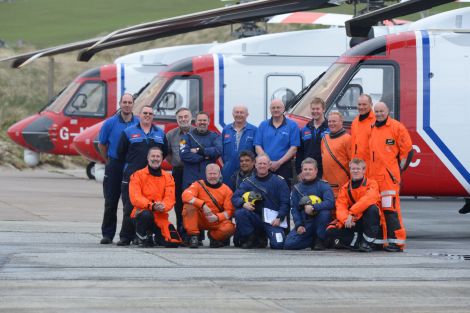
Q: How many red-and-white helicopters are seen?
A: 3